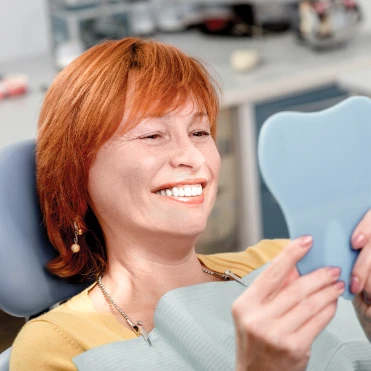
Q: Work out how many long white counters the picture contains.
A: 1